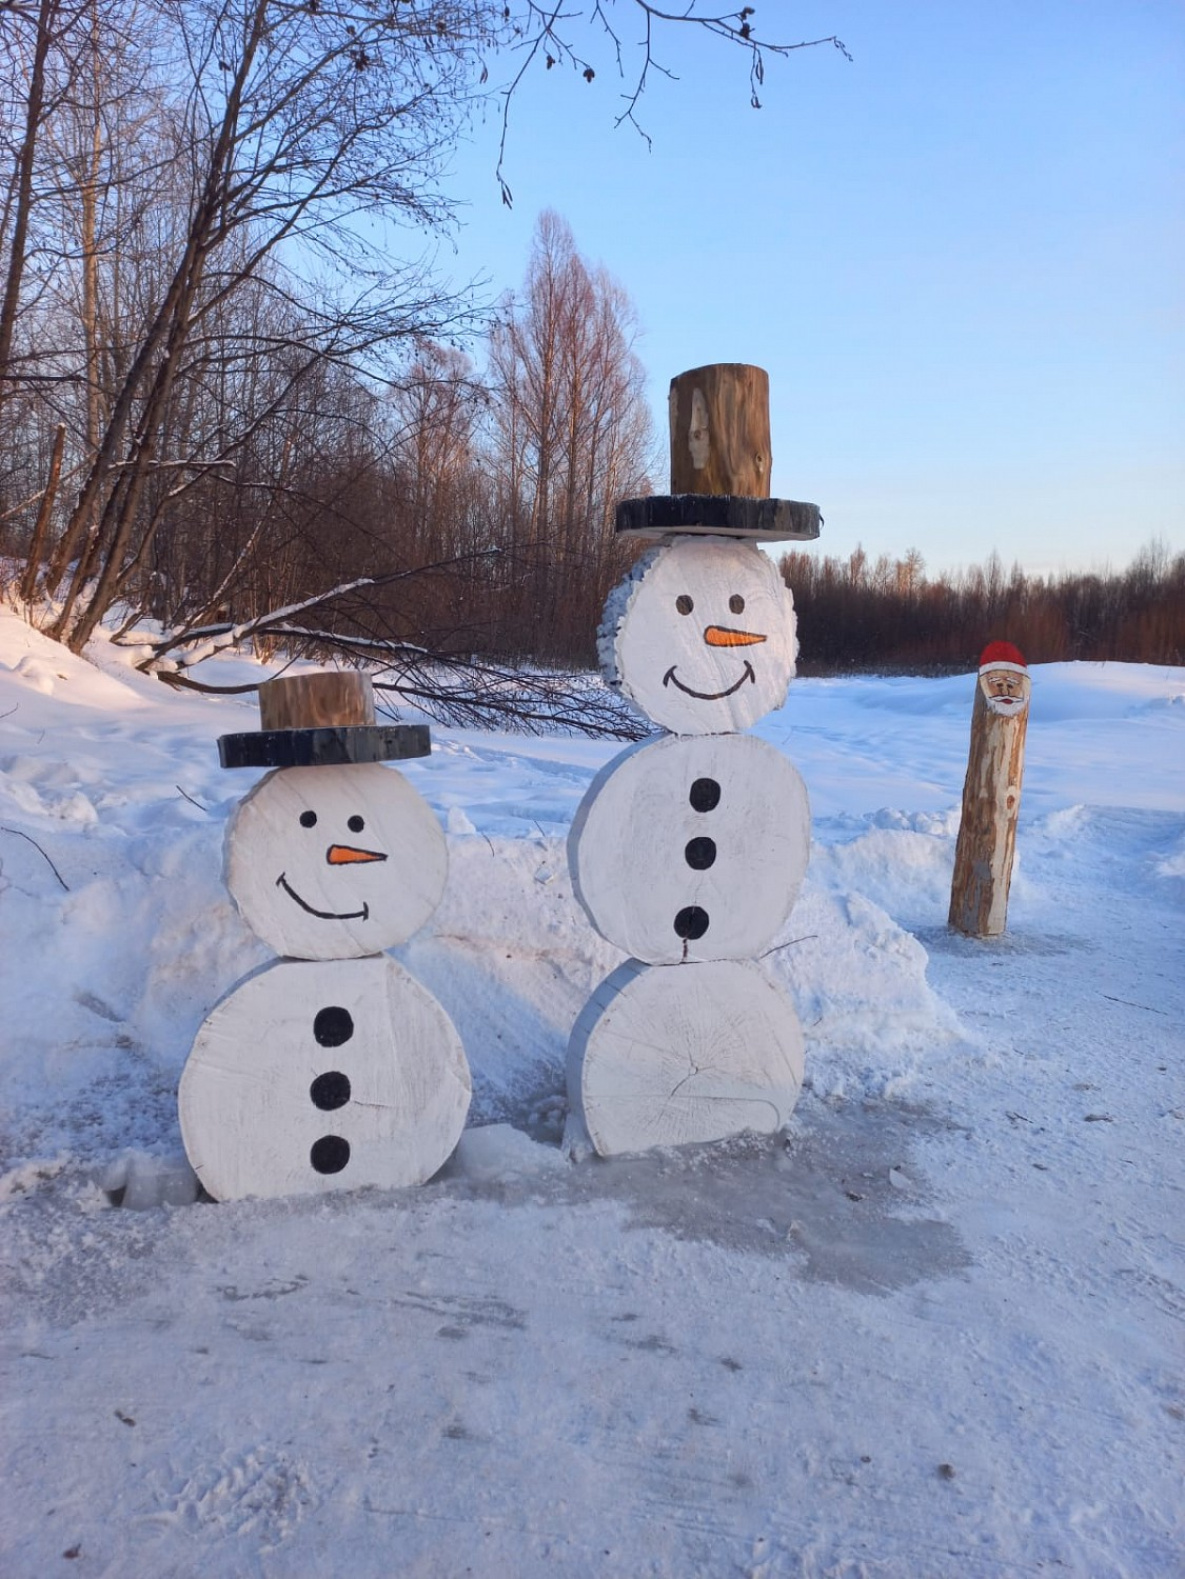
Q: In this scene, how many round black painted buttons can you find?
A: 6